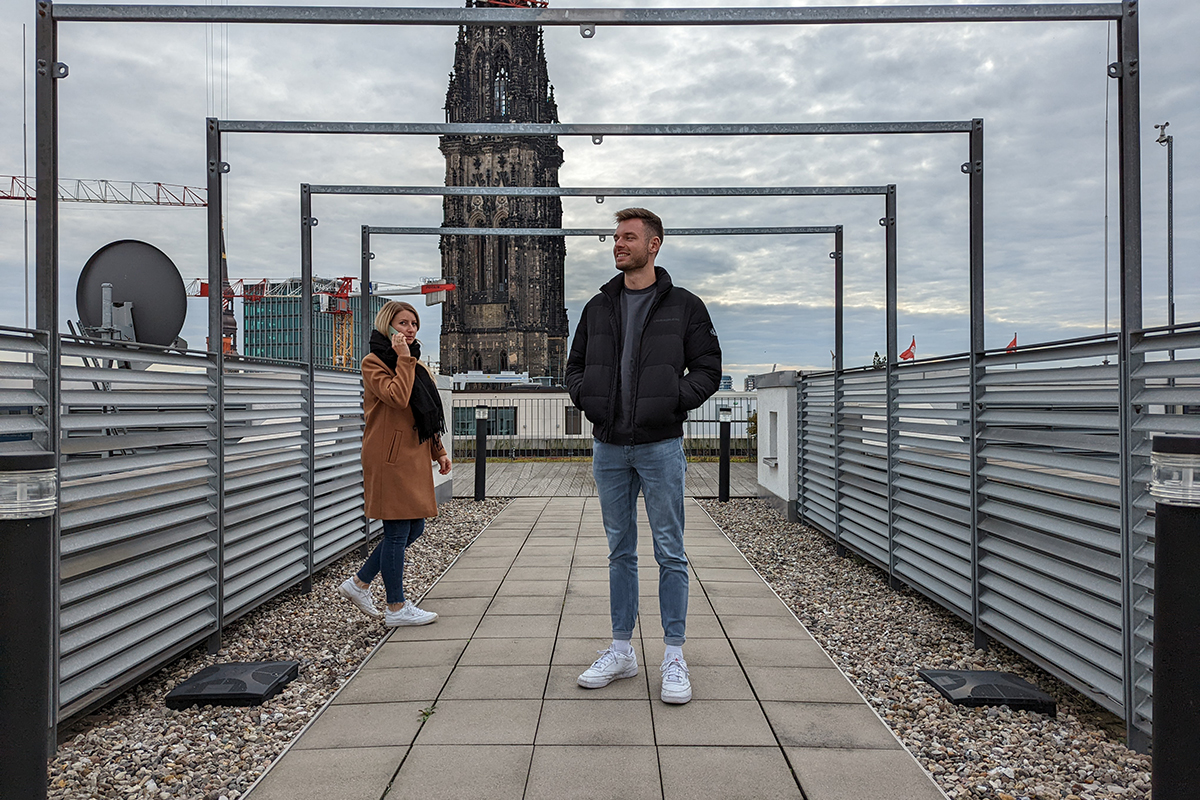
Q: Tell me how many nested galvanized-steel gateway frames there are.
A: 4